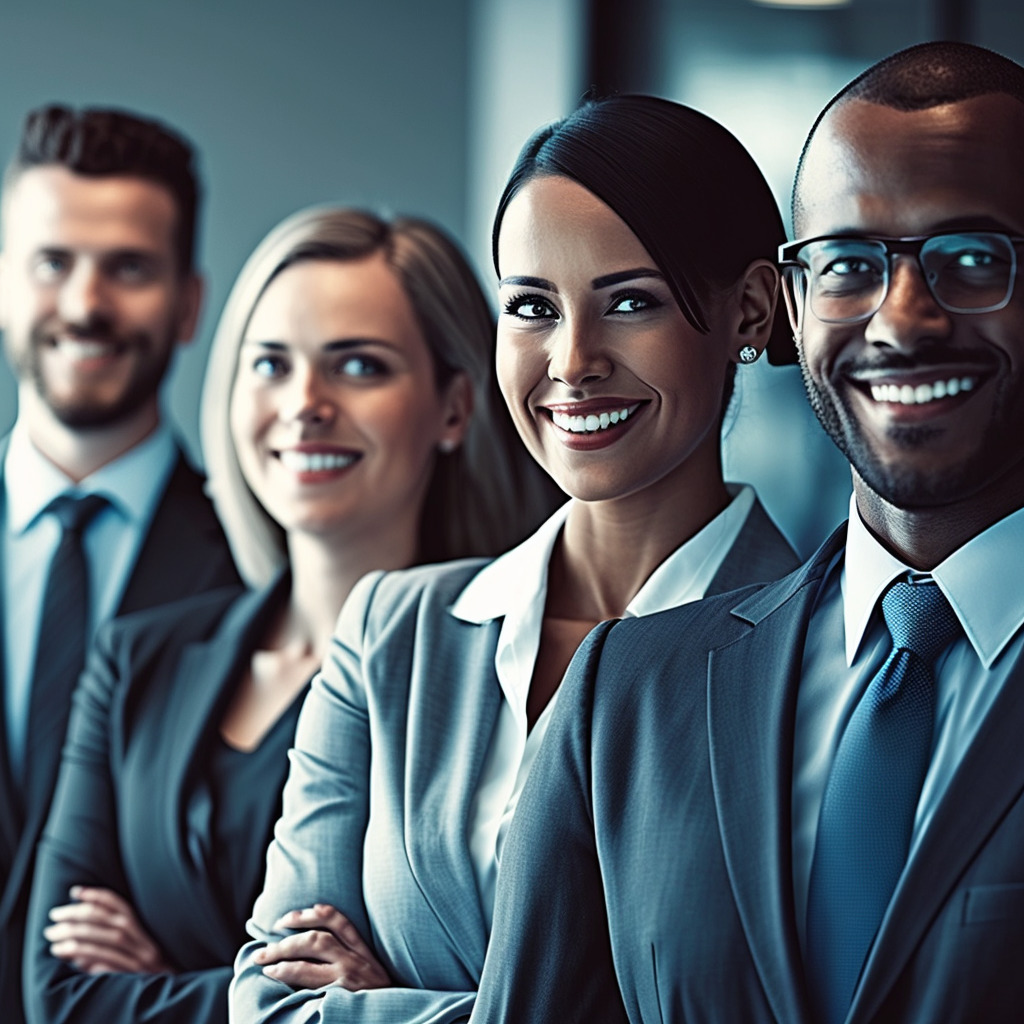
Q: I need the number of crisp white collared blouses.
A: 1